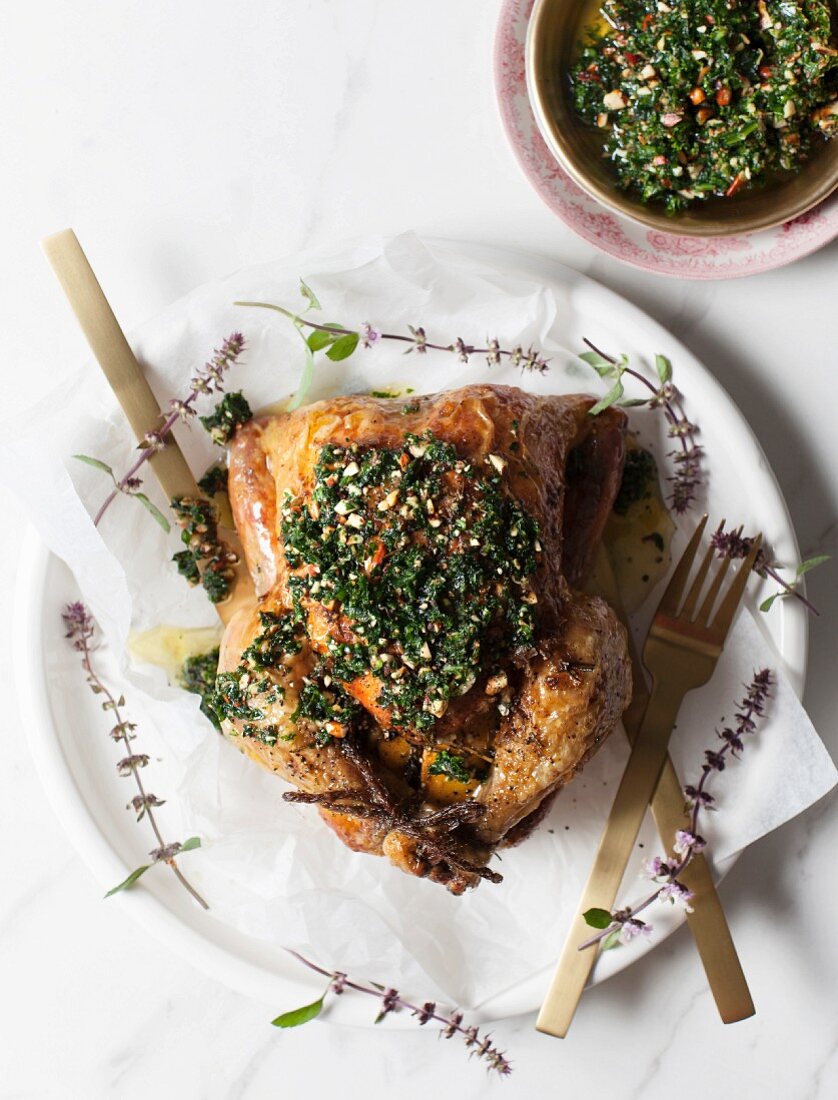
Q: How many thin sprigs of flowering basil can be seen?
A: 7